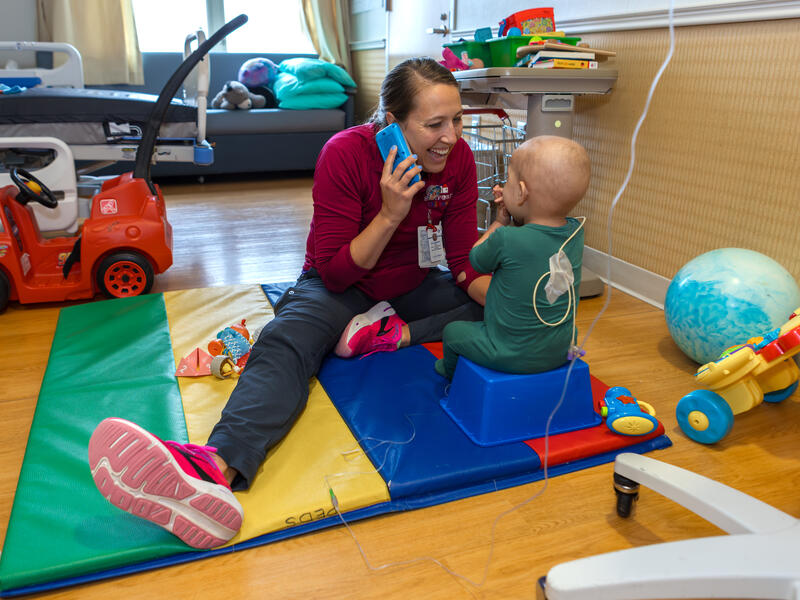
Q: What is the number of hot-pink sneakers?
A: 2